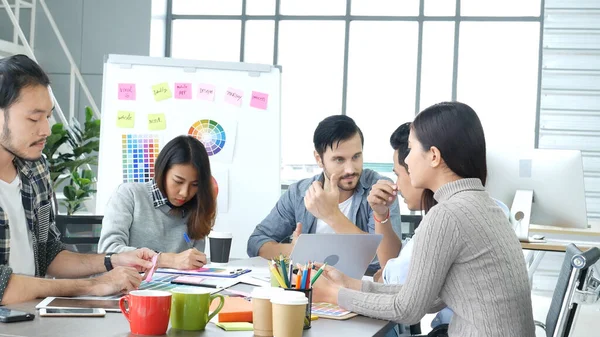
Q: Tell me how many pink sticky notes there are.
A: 5